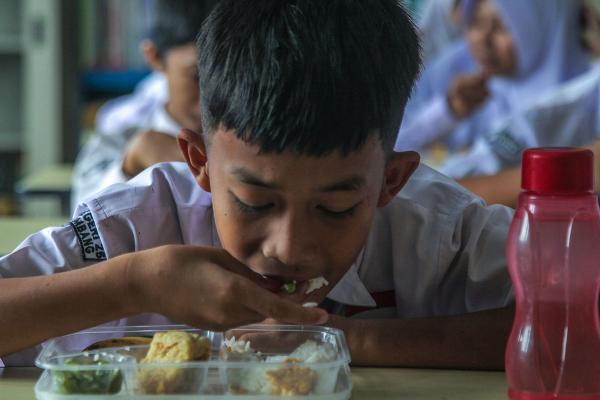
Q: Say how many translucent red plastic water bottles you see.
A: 1